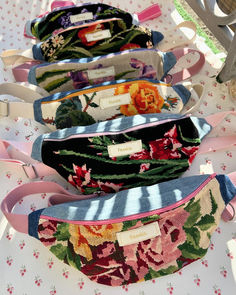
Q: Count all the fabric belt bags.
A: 6